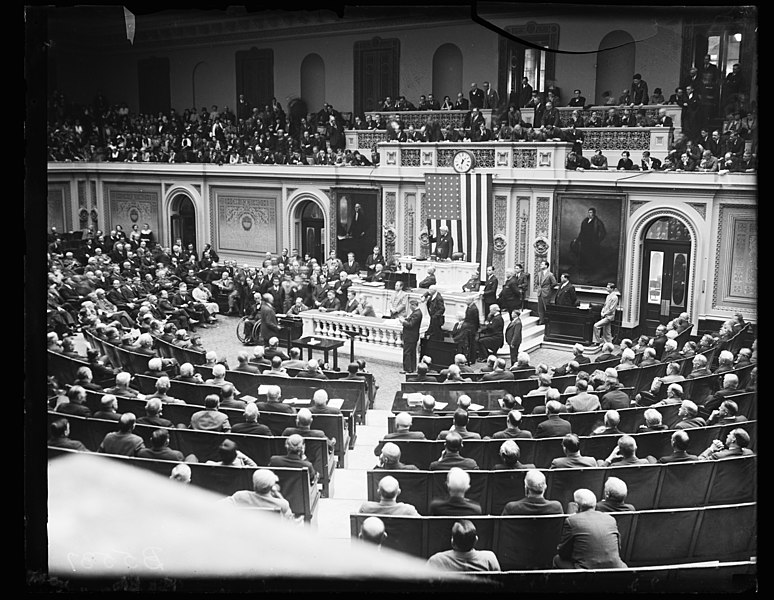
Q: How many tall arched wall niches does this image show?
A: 4